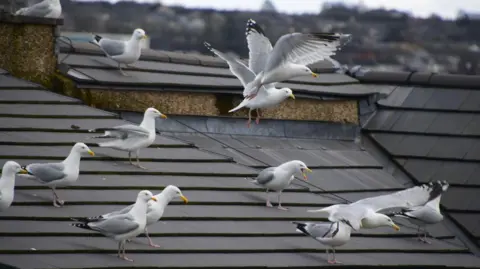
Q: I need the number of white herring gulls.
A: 13